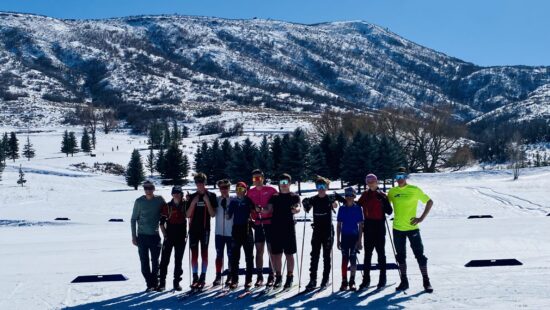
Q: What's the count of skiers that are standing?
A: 11